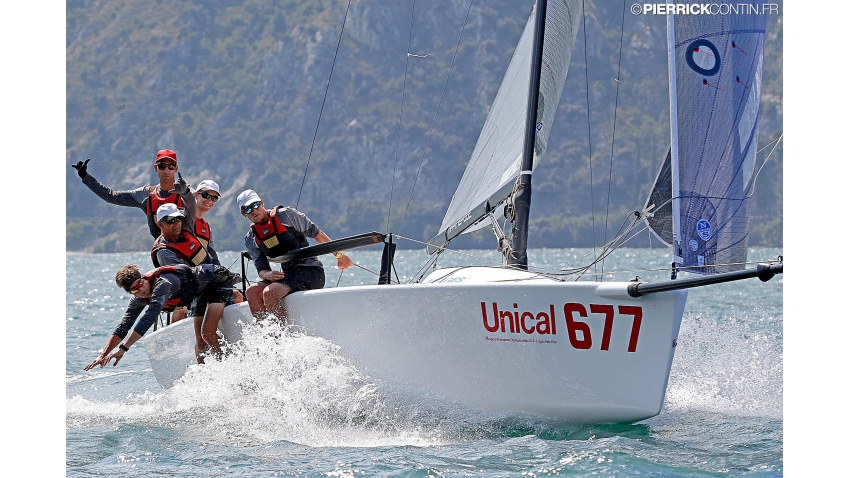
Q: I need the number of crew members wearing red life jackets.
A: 5